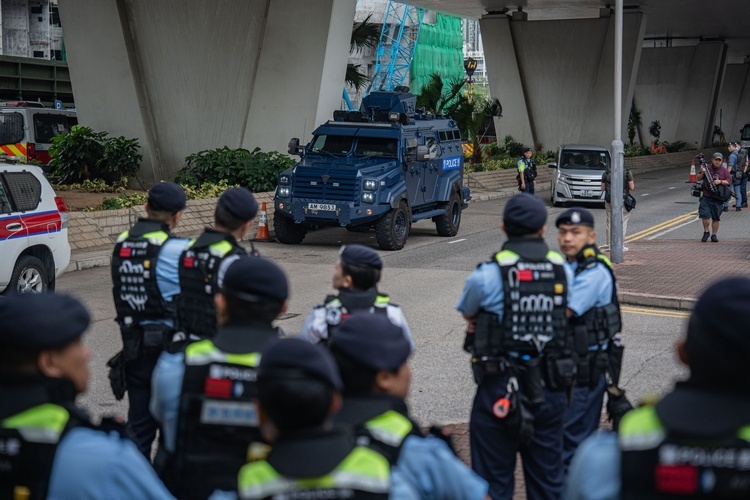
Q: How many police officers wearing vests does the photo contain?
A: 11